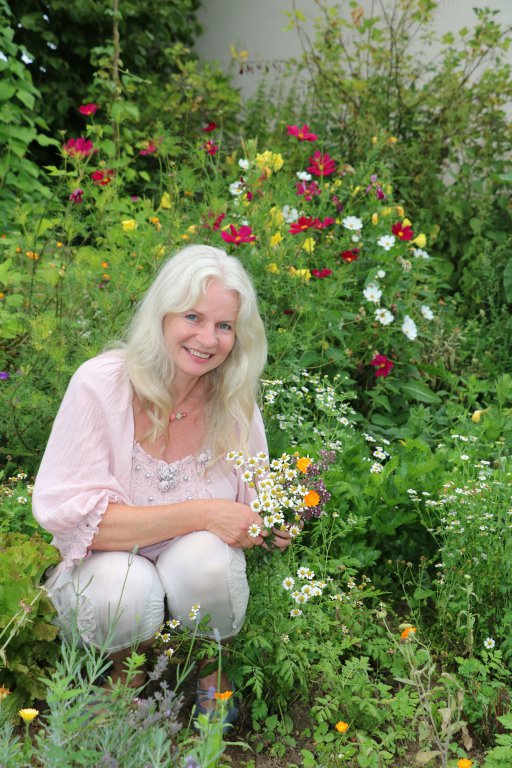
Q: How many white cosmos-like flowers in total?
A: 11